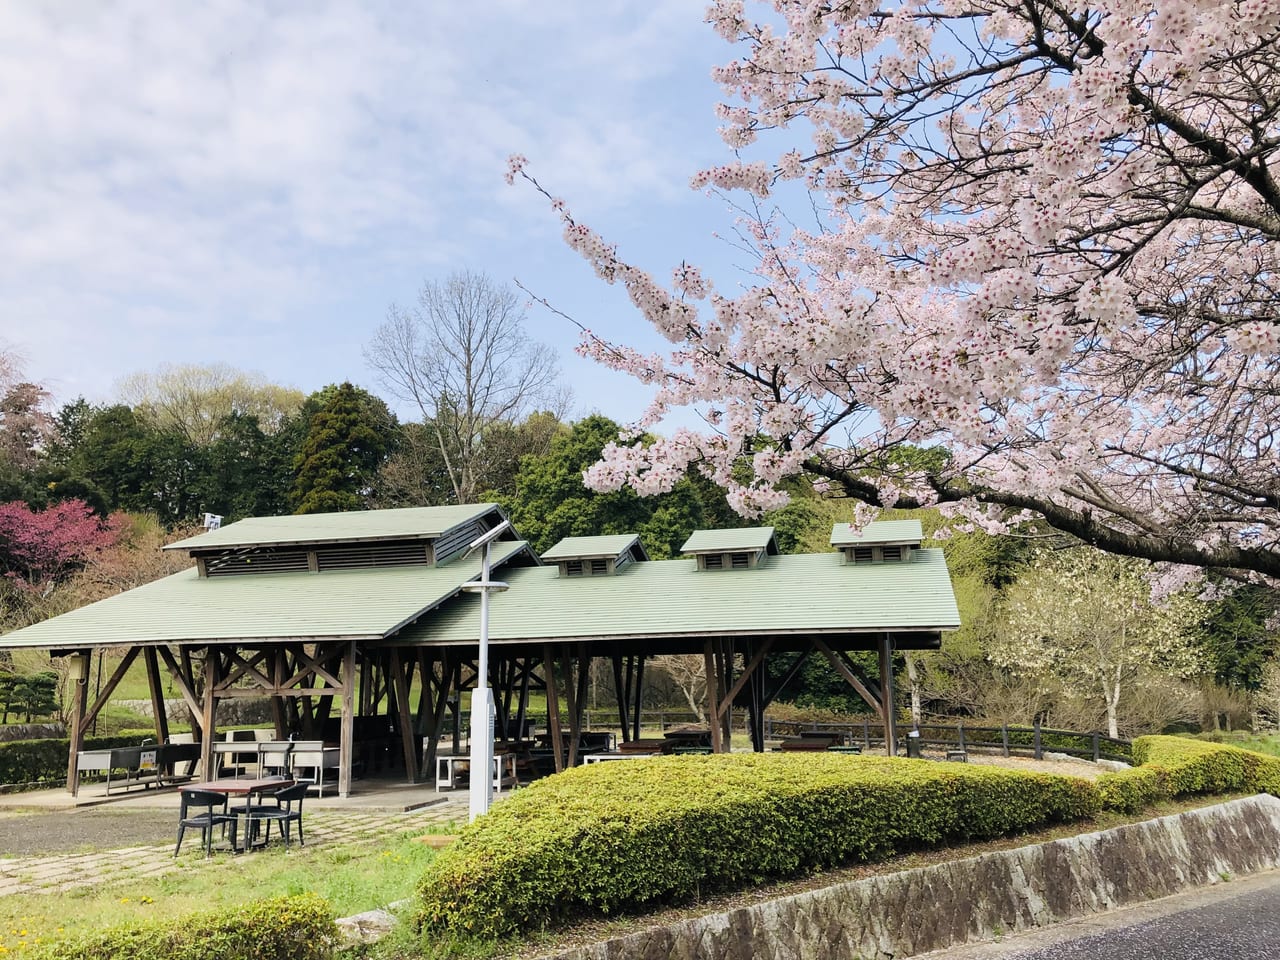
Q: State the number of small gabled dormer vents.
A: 3